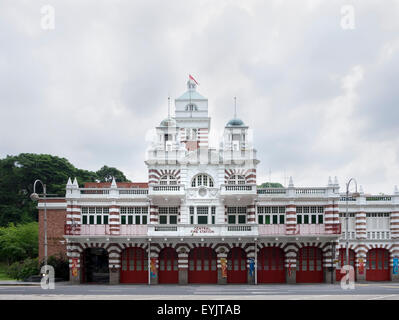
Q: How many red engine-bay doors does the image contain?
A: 8